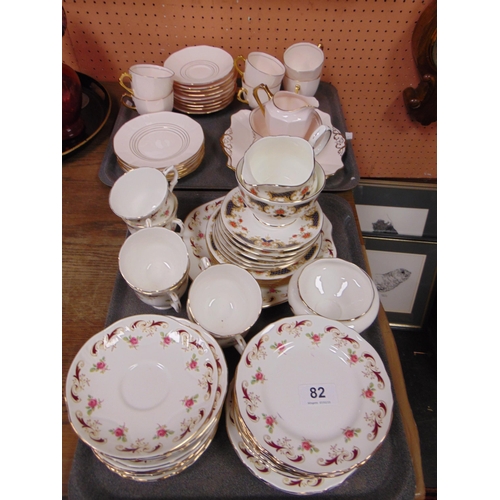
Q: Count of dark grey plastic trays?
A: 2